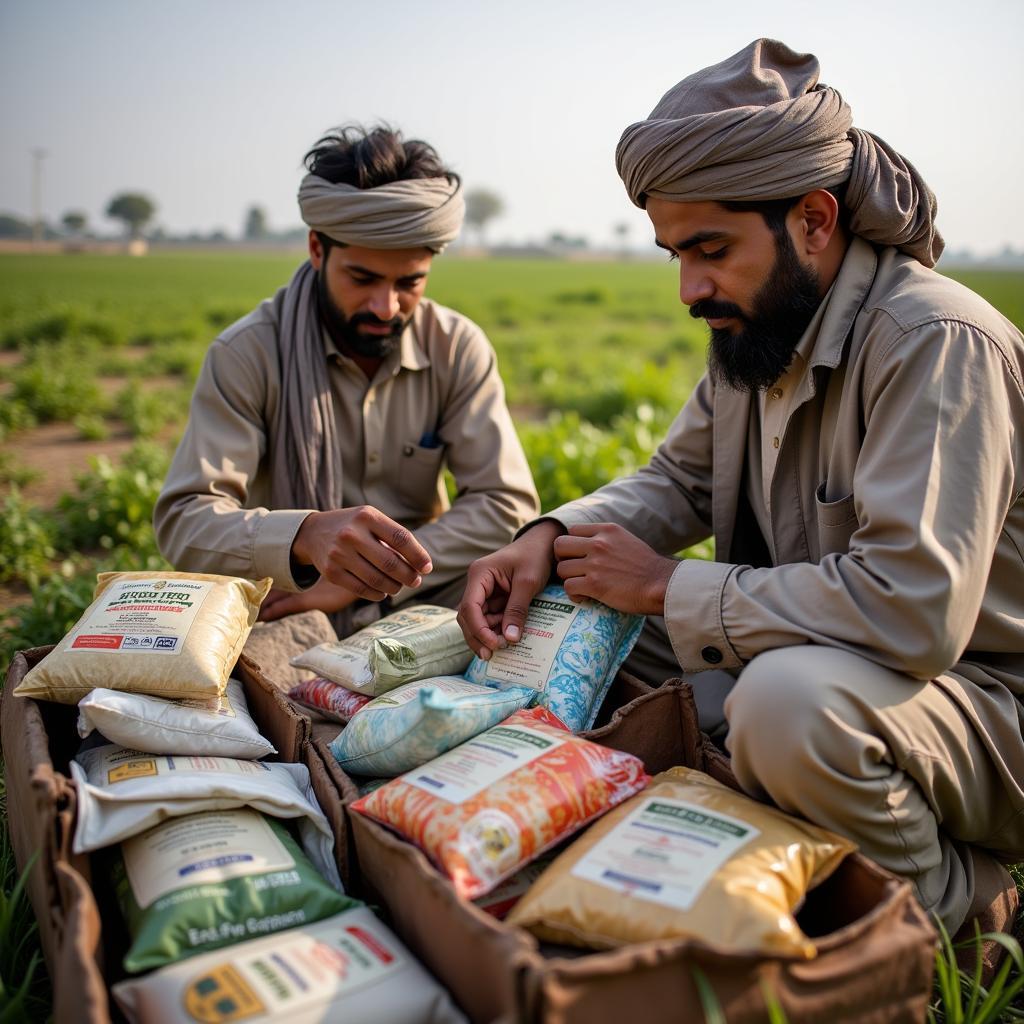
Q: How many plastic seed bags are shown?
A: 11